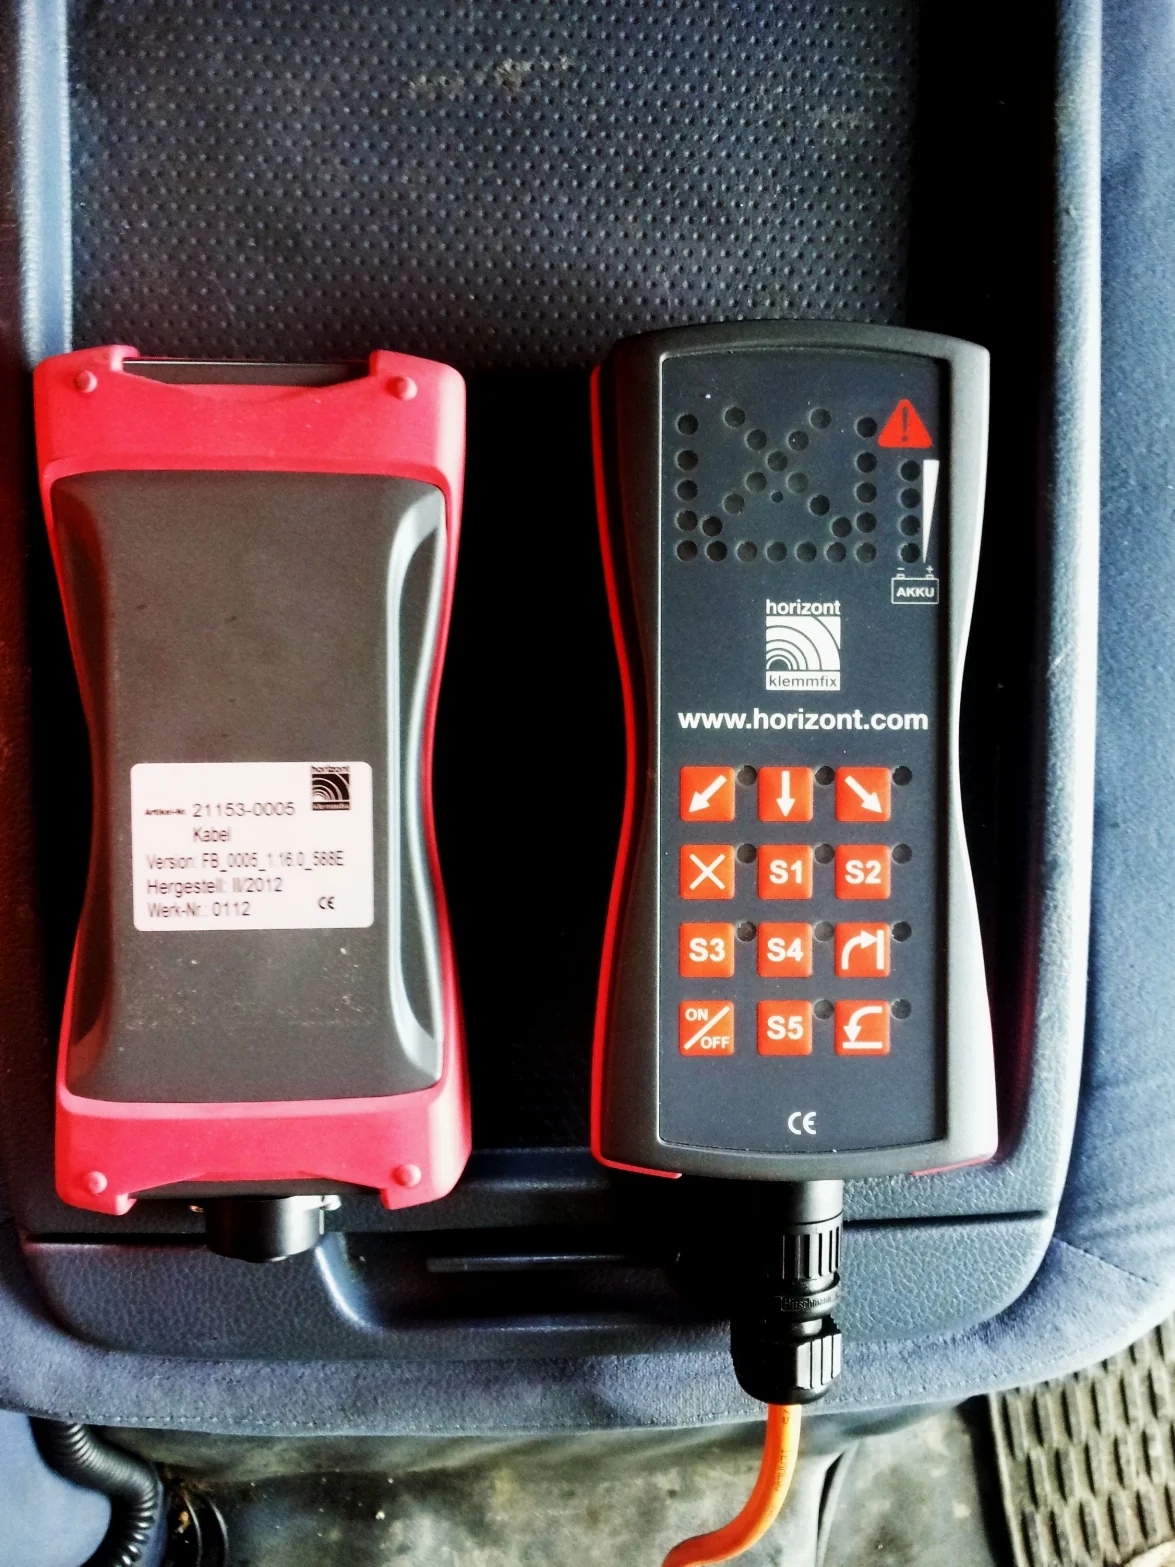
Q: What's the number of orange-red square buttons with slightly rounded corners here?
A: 12